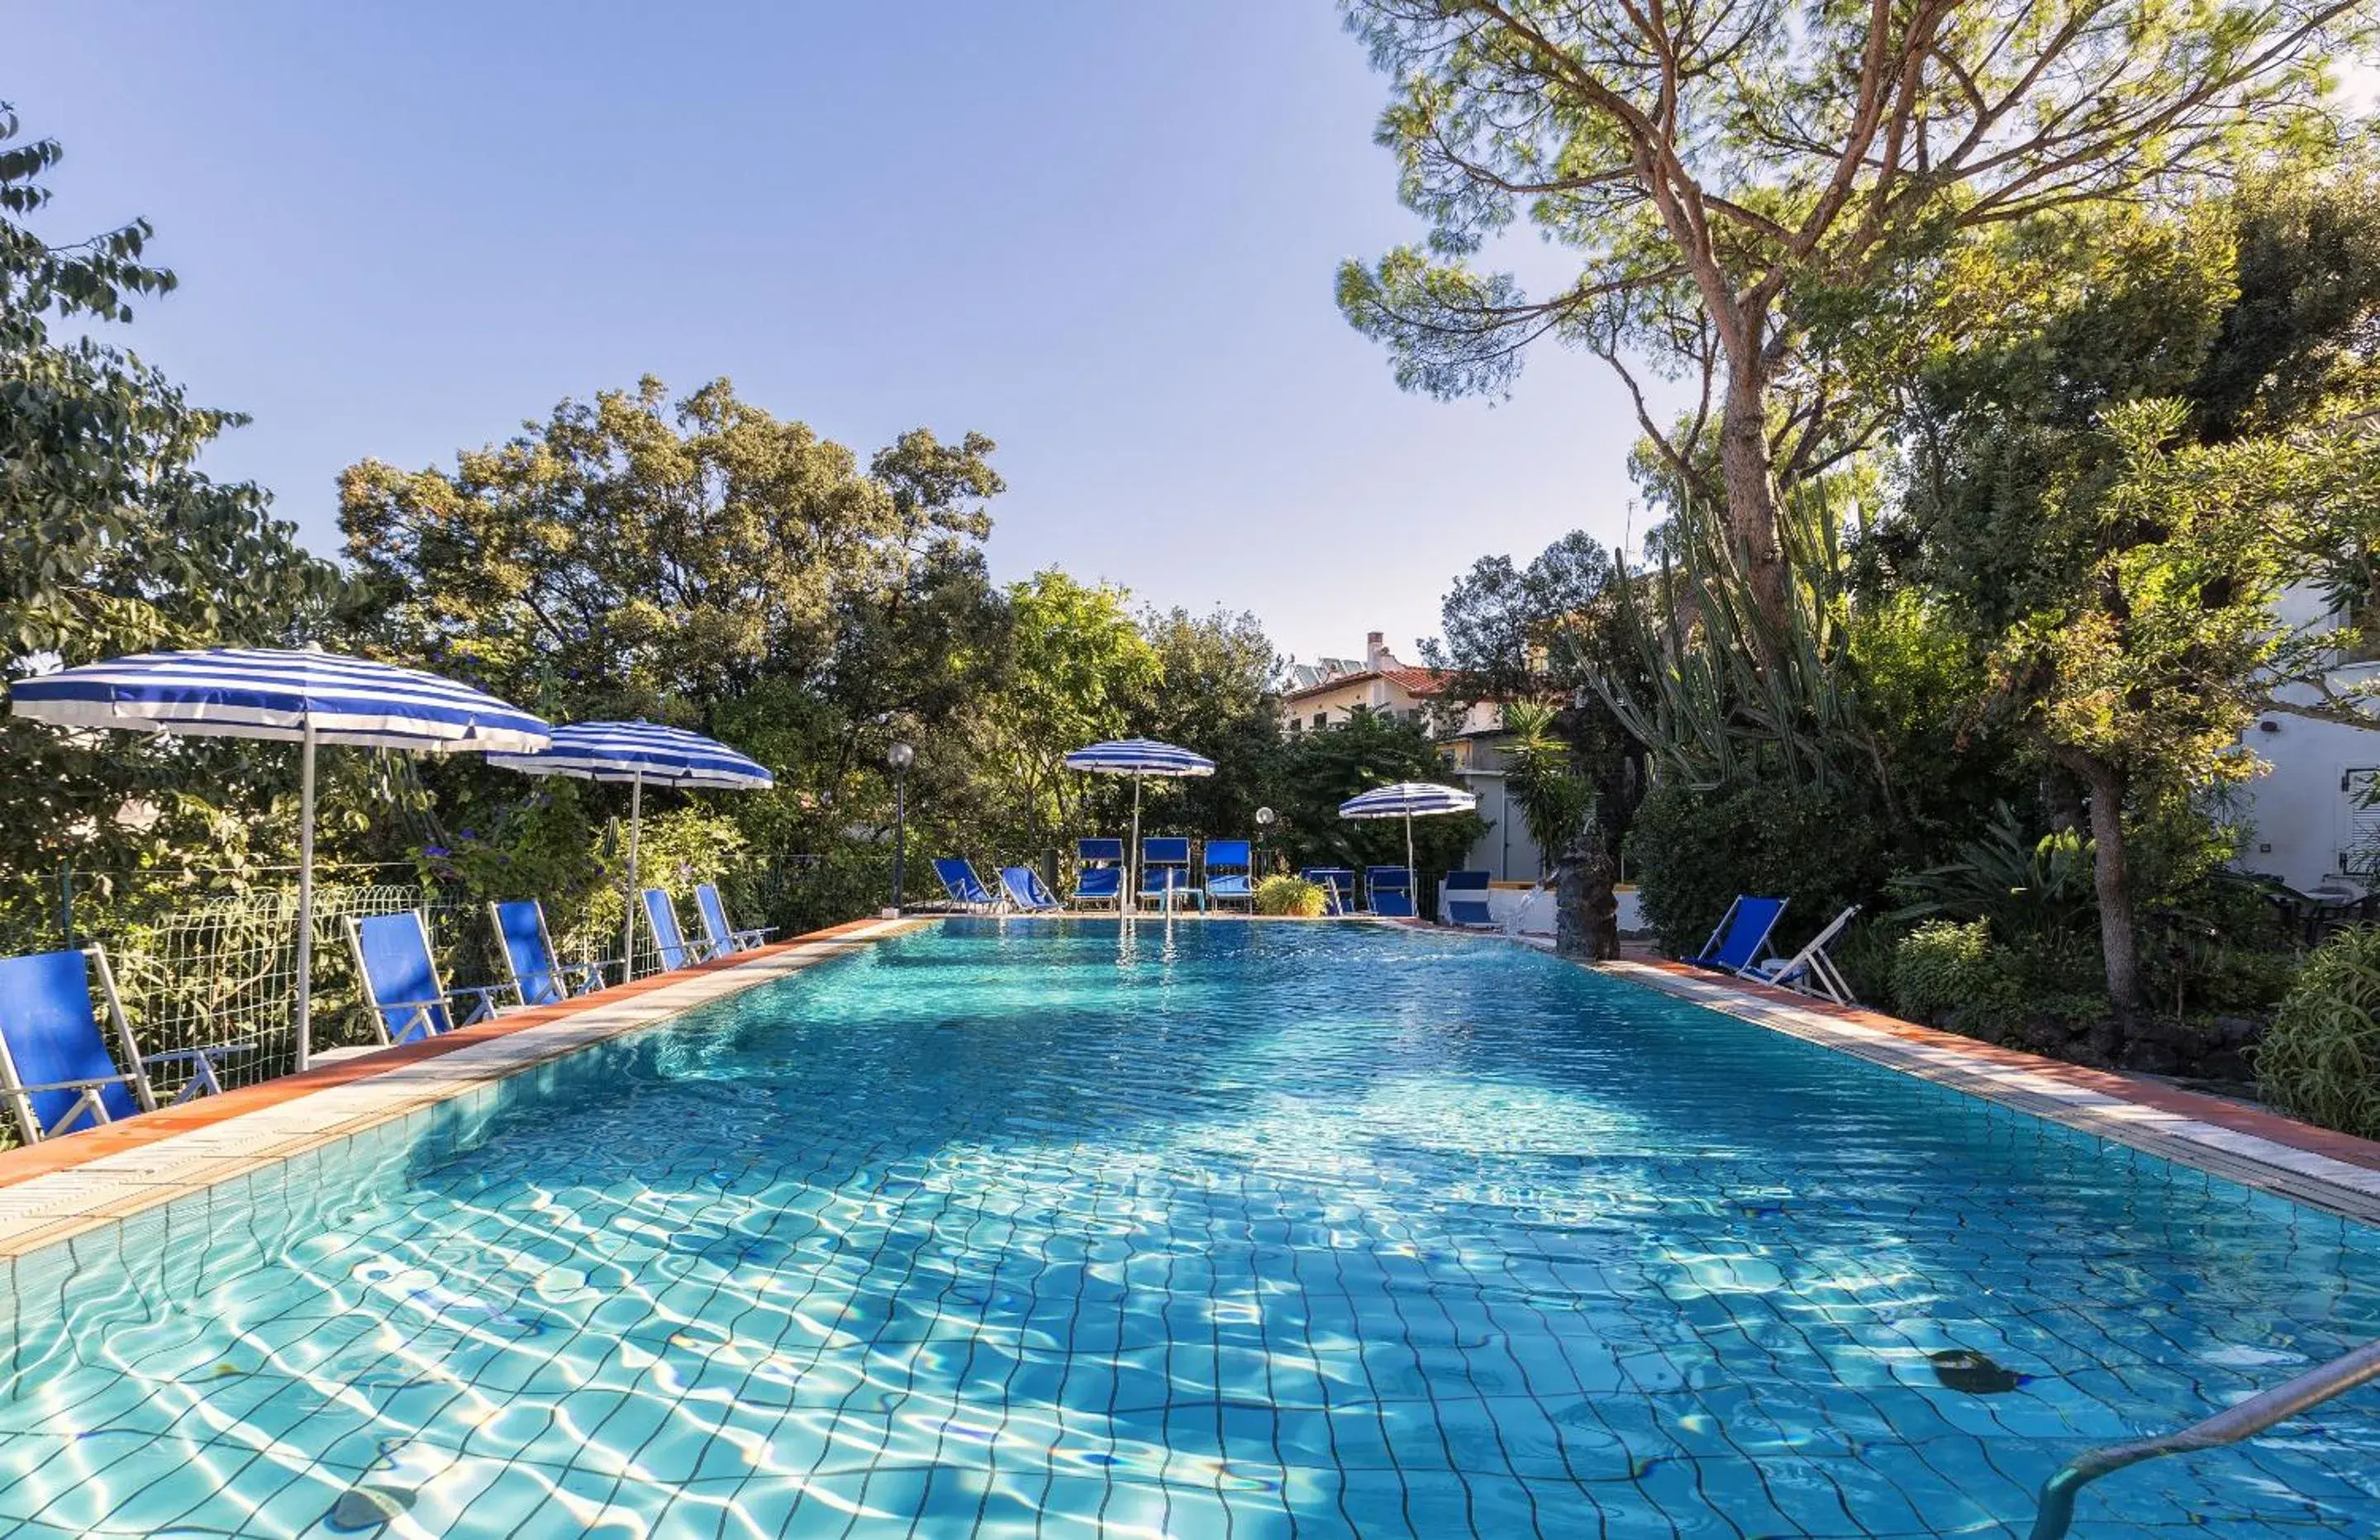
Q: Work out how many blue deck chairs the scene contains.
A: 15